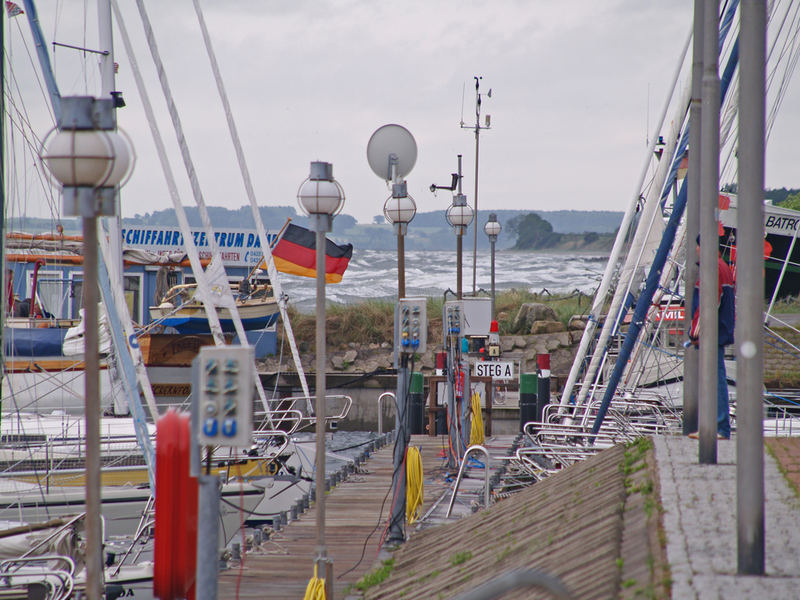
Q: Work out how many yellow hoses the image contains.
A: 3